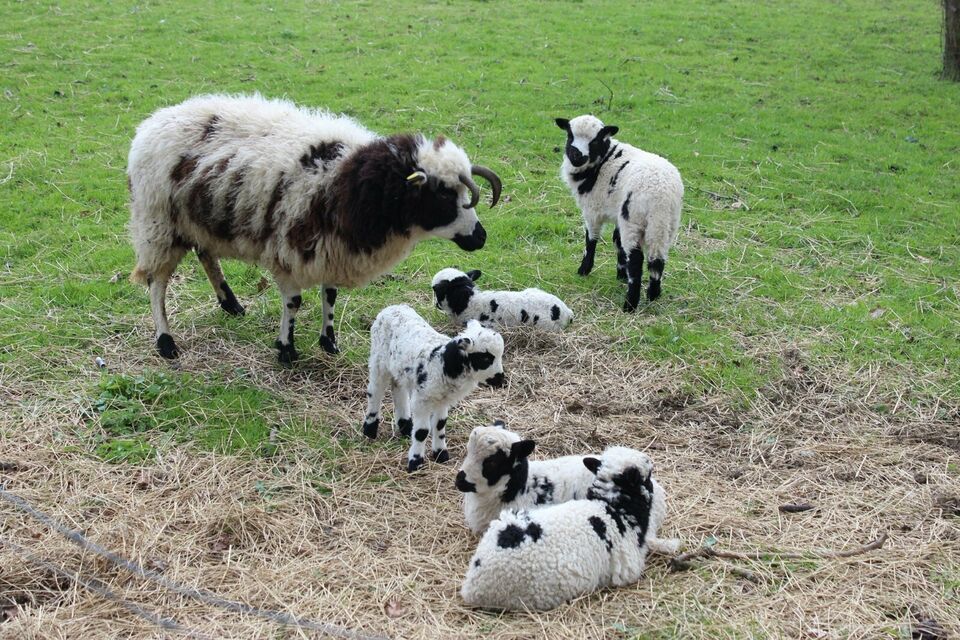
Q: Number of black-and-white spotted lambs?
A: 5